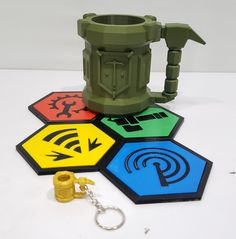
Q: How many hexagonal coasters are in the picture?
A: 4